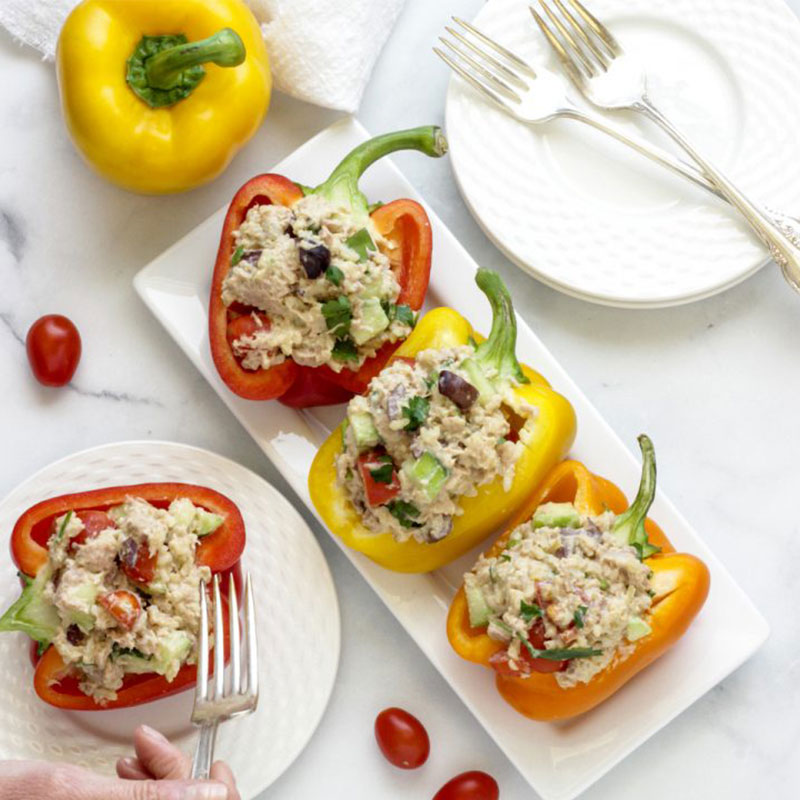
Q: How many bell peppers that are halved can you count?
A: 4